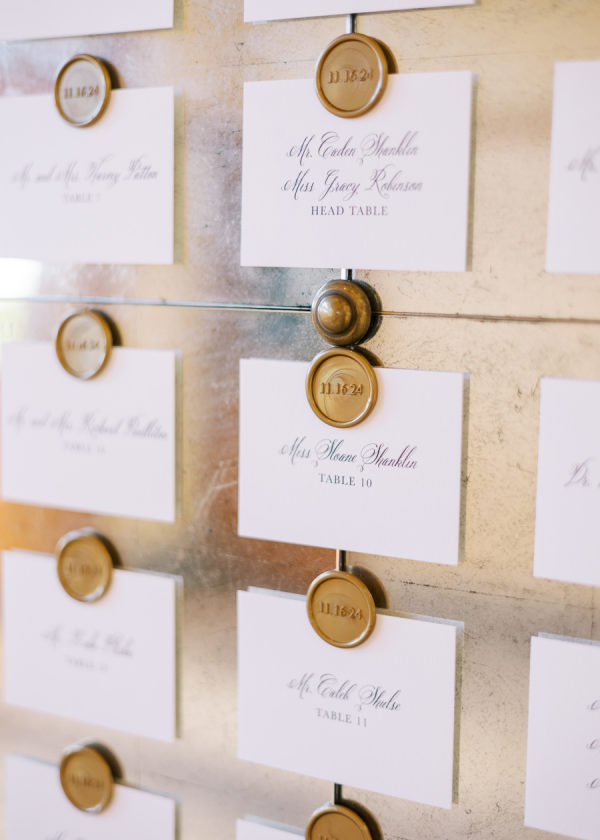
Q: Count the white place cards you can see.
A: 13